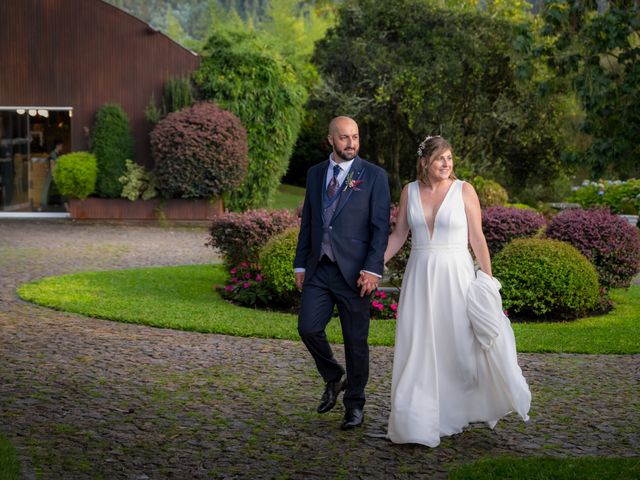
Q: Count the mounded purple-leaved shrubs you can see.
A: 4